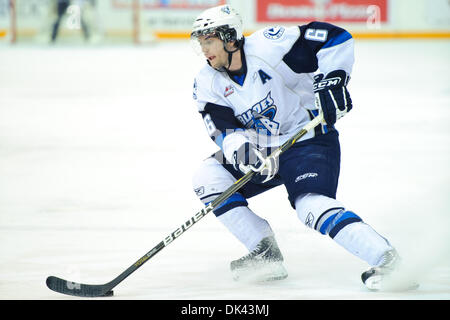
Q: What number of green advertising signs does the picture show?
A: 0